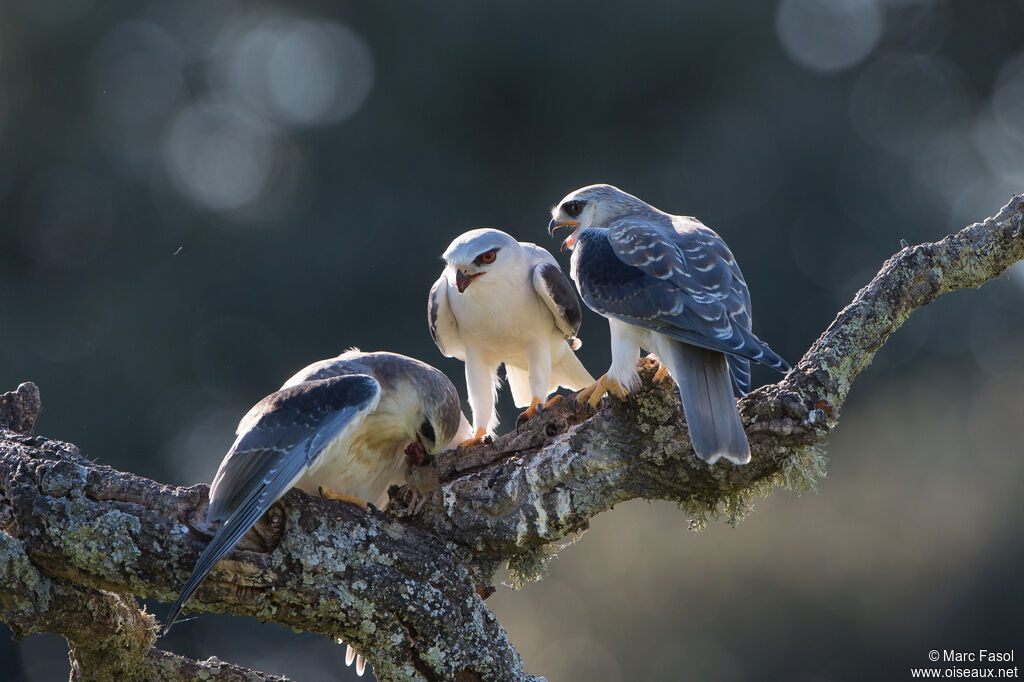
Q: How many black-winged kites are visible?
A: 3